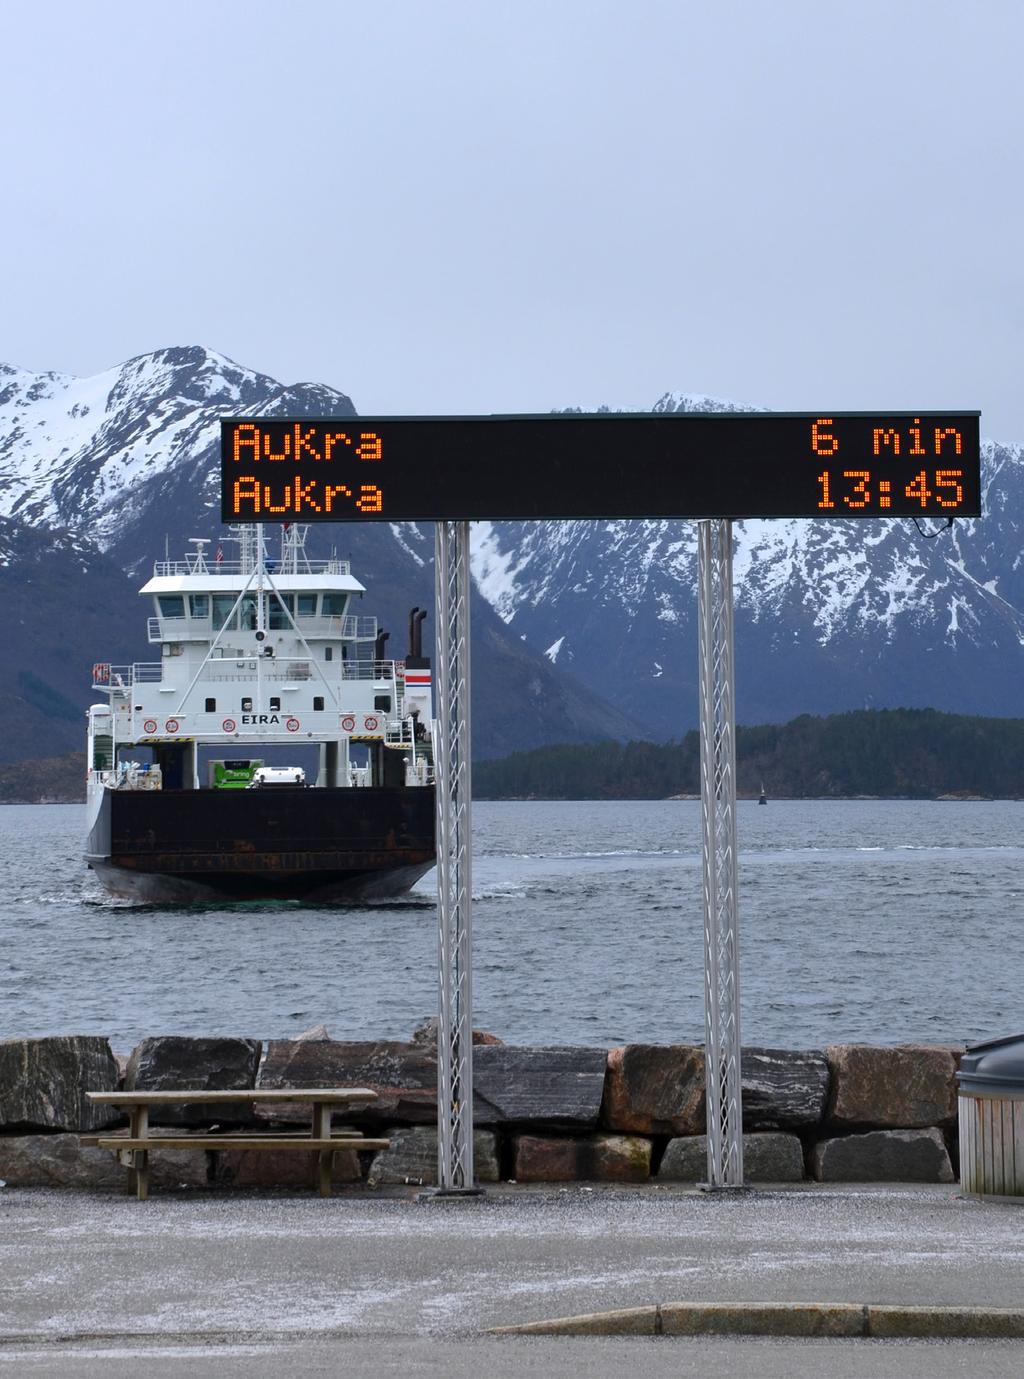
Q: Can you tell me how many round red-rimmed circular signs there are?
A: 6